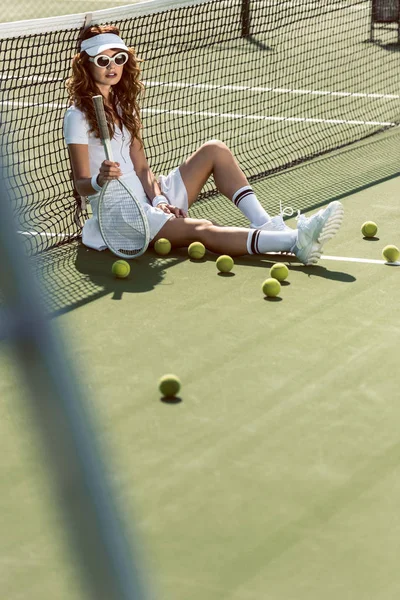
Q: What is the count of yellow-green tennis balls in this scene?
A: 9